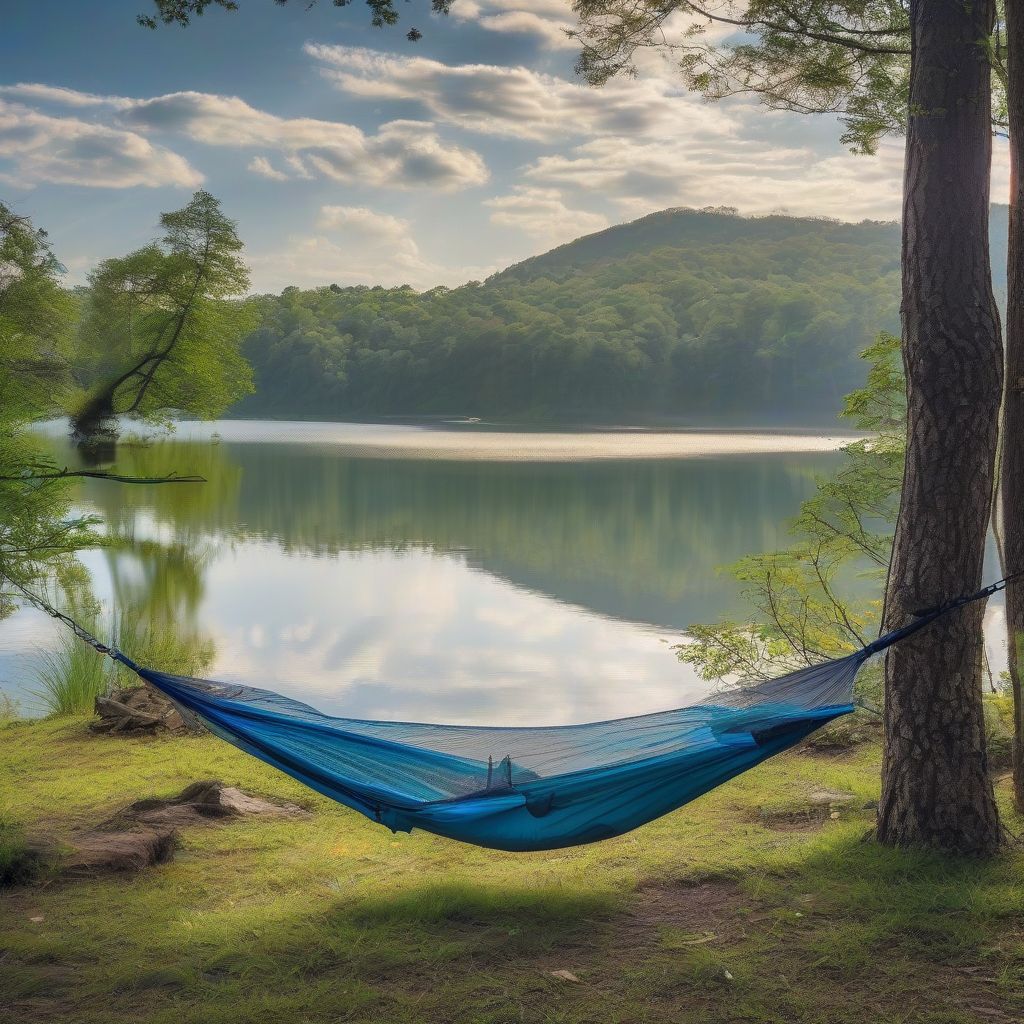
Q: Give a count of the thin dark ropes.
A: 2